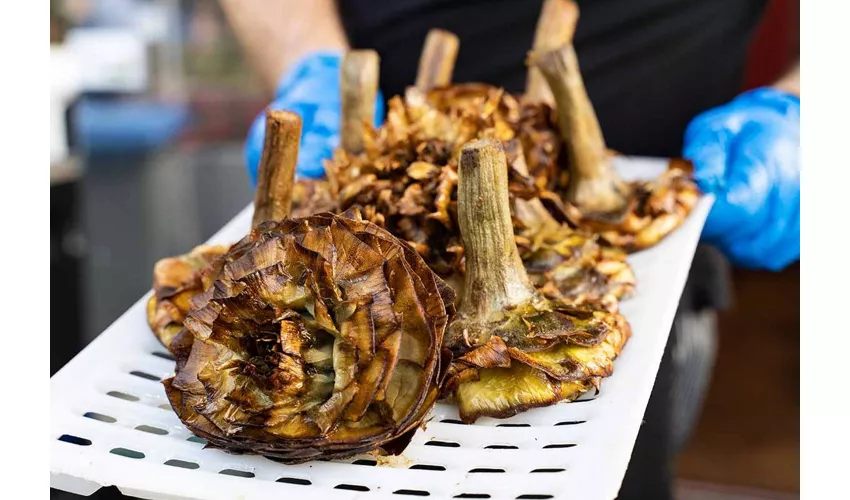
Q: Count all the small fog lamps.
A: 0